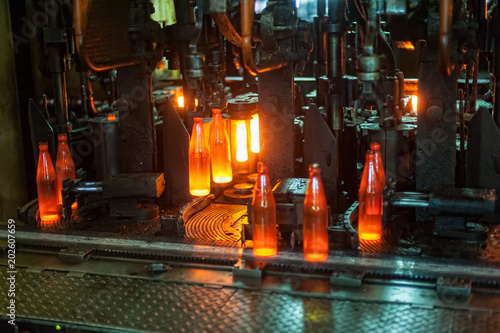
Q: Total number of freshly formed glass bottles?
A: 8